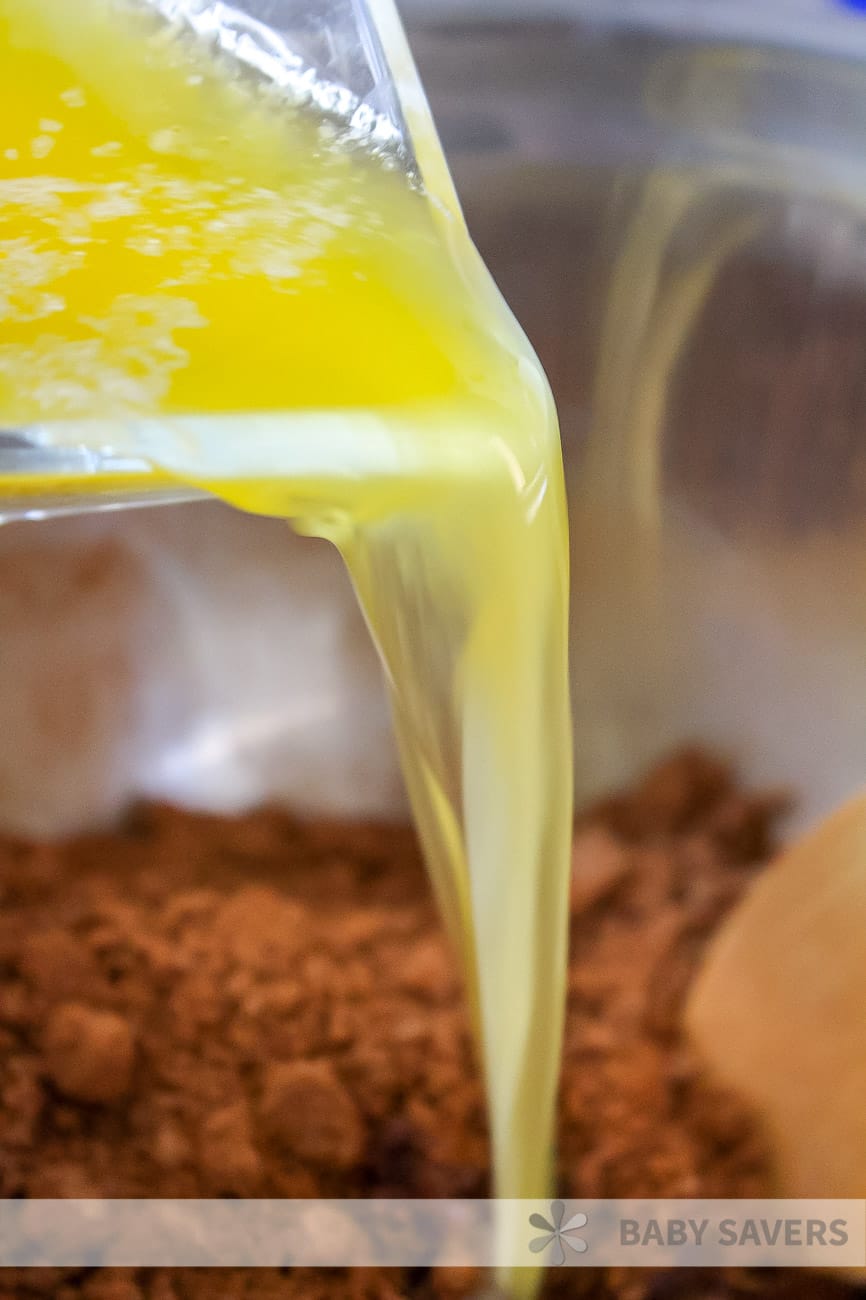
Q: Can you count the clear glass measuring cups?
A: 1